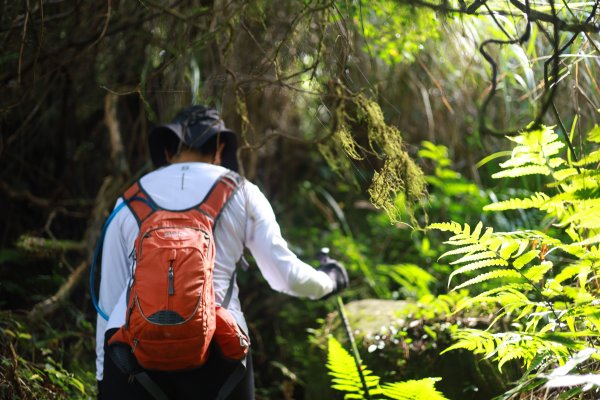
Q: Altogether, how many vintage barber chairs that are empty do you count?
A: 0